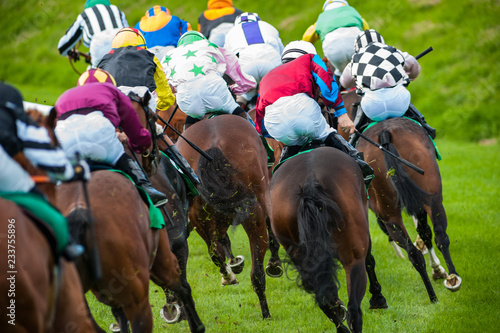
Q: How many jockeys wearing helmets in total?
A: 11